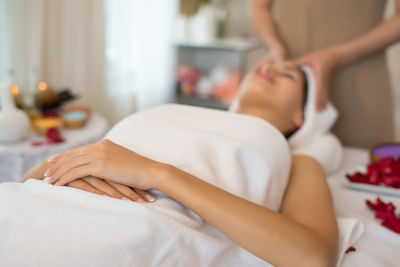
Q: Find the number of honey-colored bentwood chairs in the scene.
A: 0